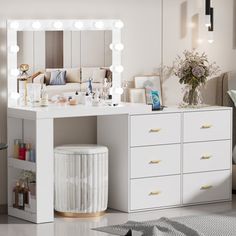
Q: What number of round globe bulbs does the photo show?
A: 12